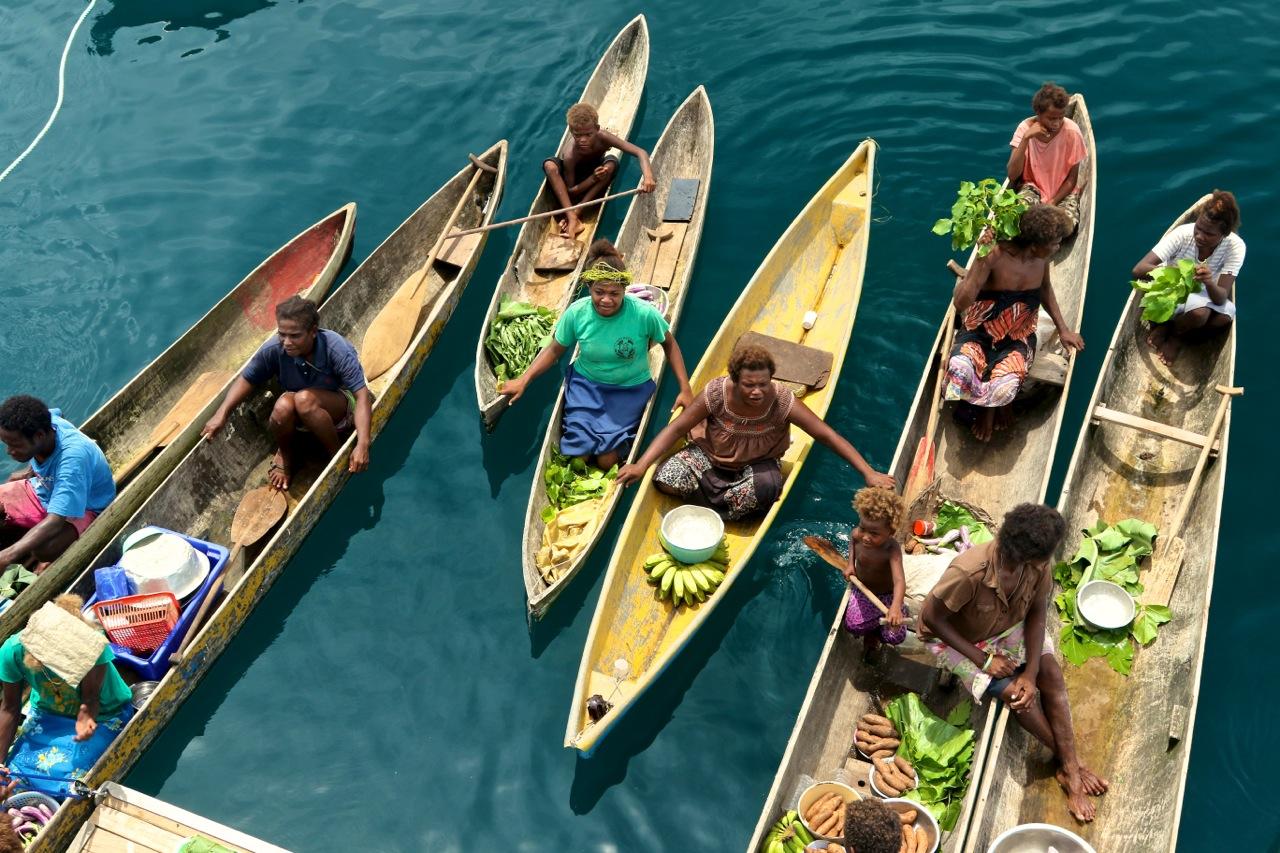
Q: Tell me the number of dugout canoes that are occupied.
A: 7